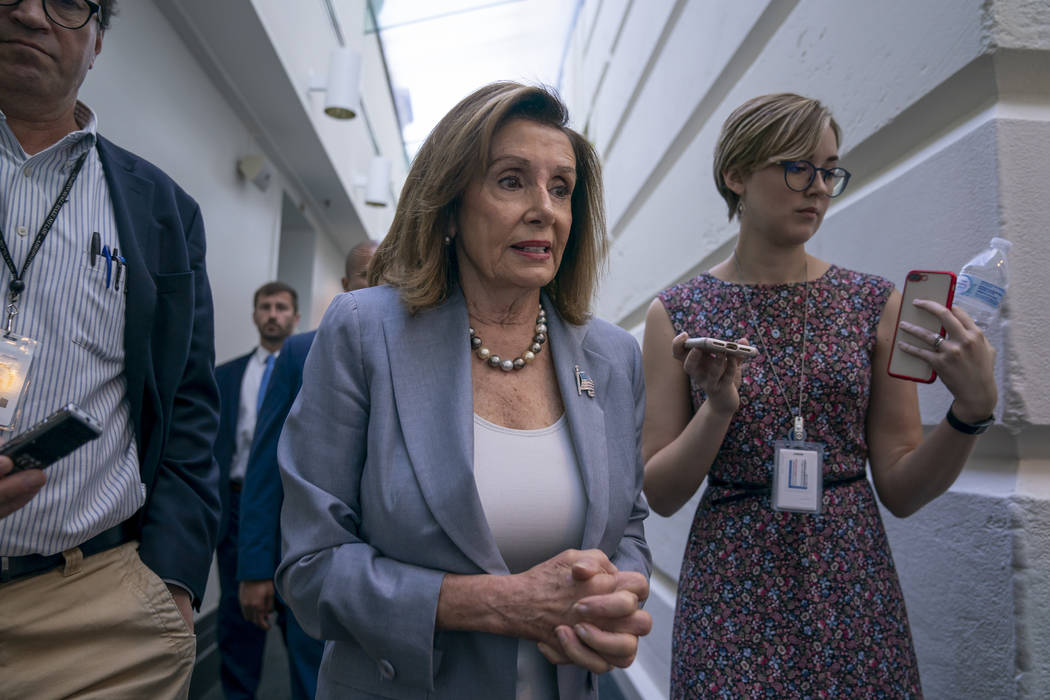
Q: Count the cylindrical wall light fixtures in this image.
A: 2